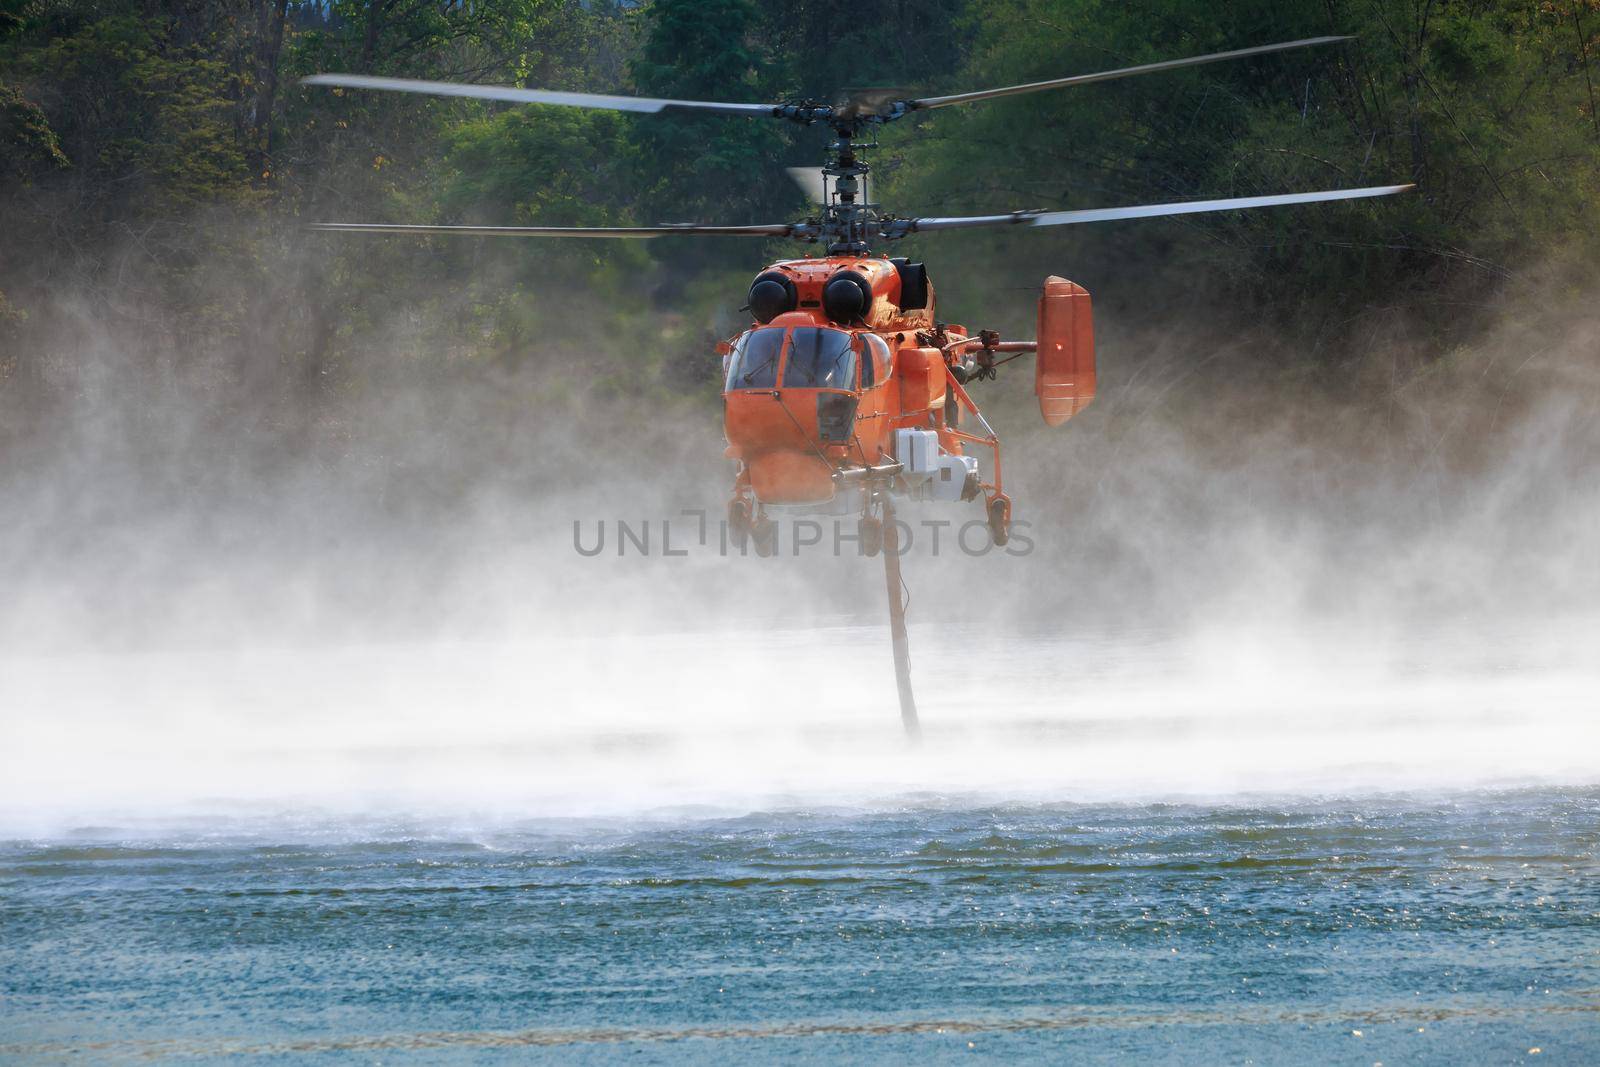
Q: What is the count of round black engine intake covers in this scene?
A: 2